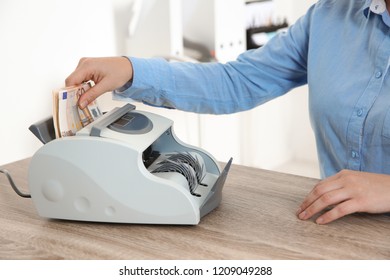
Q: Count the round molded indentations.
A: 3